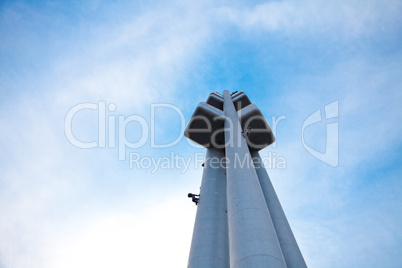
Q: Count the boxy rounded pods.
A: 4